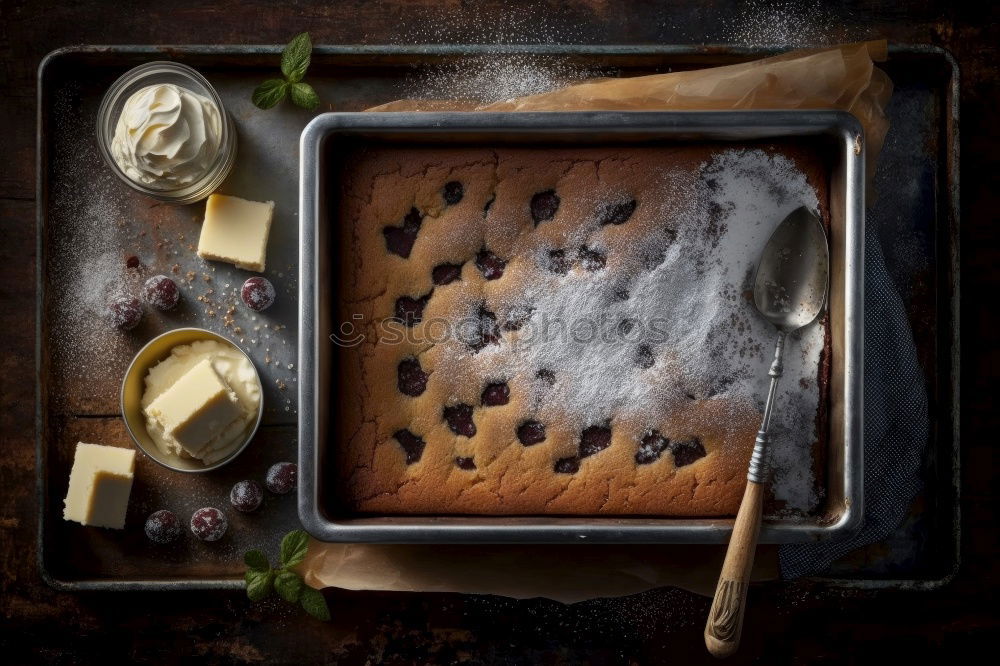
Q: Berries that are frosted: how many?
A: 7